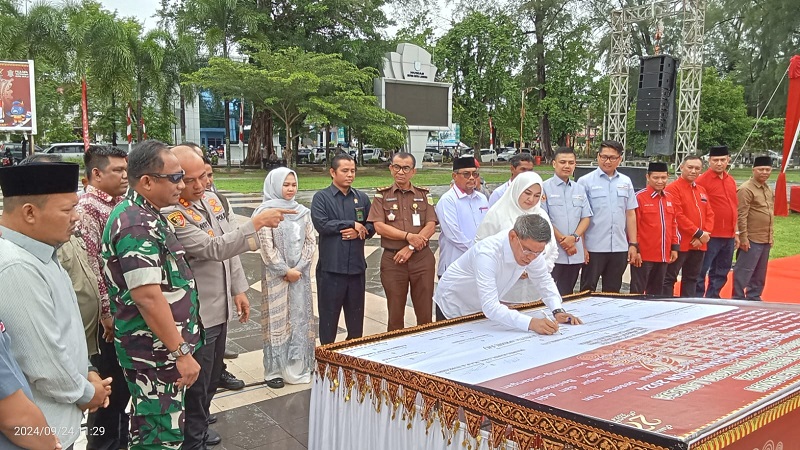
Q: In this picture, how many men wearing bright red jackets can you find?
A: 3